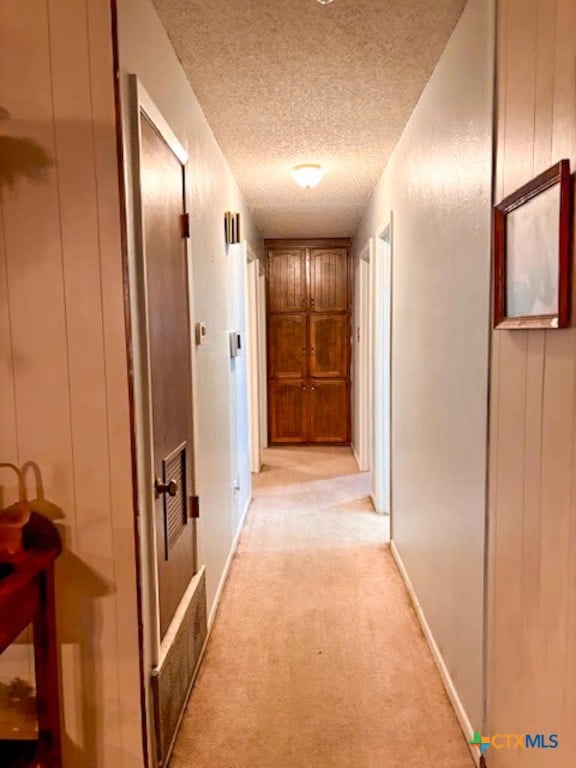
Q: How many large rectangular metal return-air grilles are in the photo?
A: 1